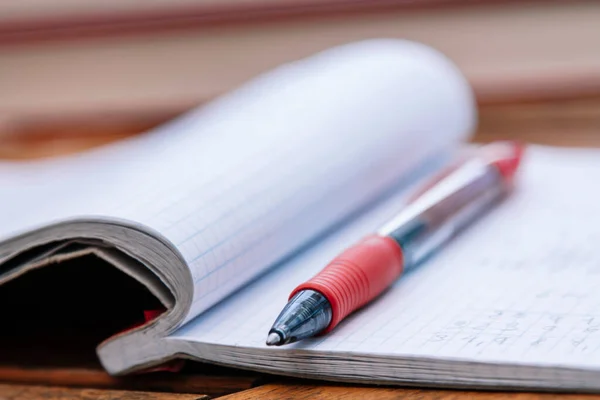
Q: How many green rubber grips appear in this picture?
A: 0